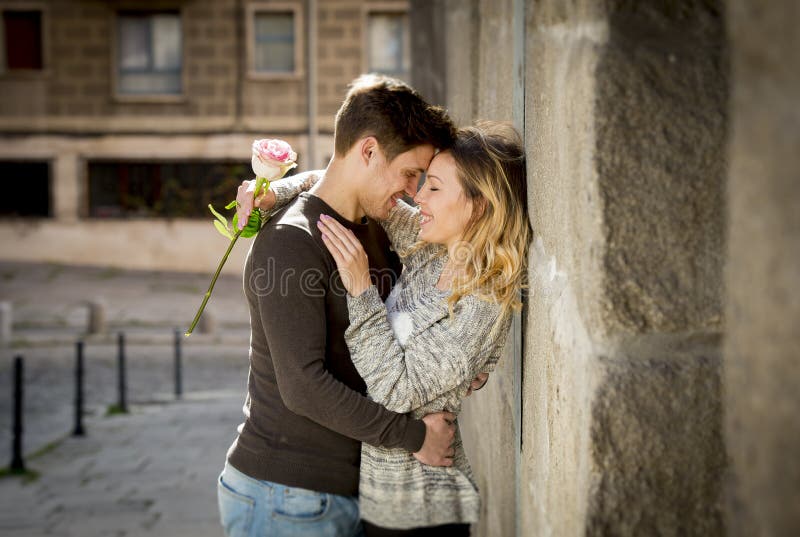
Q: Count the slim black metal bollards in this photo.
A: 4